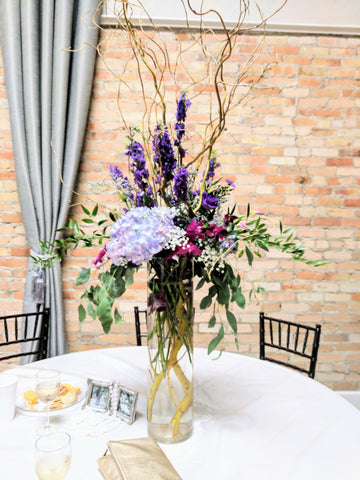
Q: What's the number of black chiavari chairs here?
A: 3